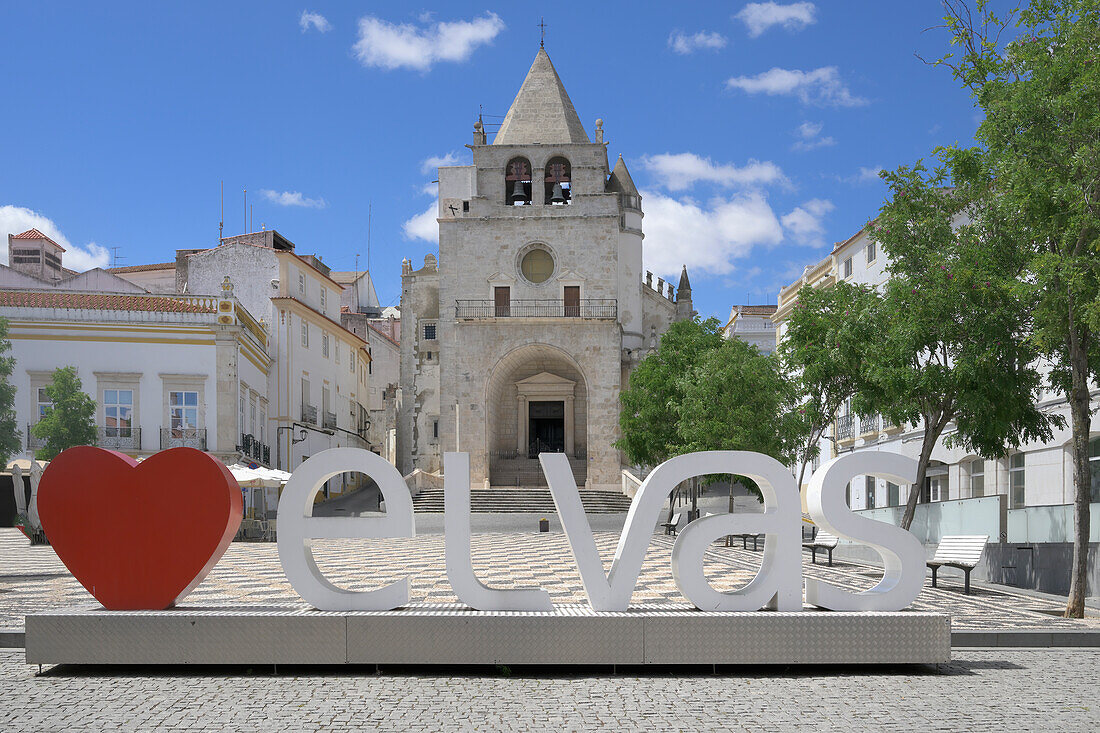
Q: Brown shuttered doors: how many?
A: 2